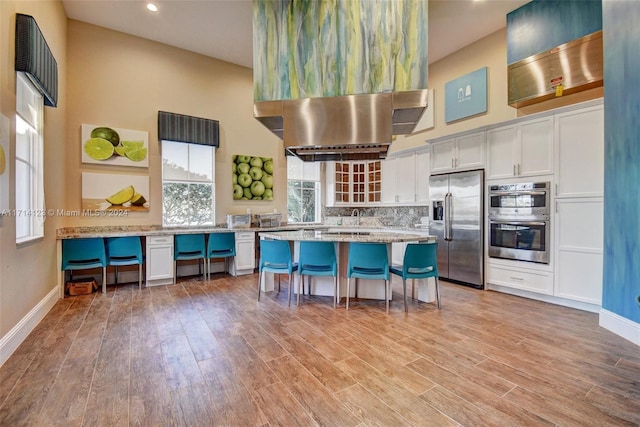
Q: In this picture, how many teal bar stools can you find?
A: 8